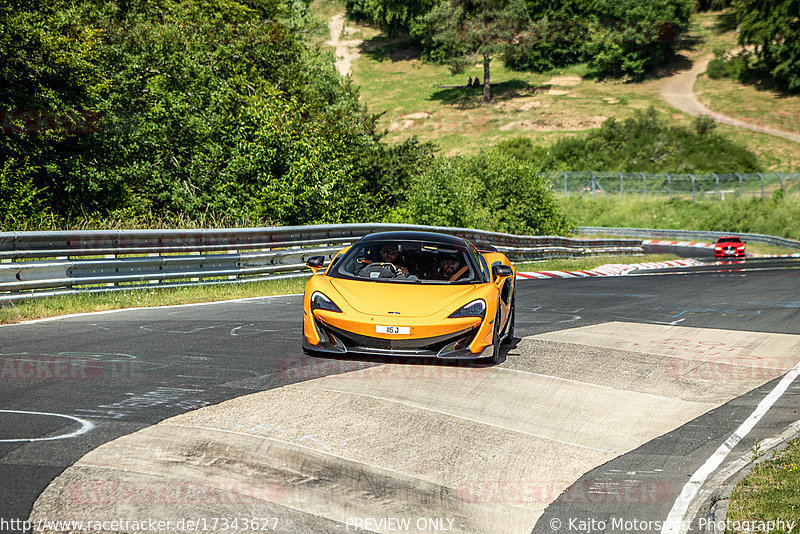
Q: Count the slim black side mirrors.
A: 2